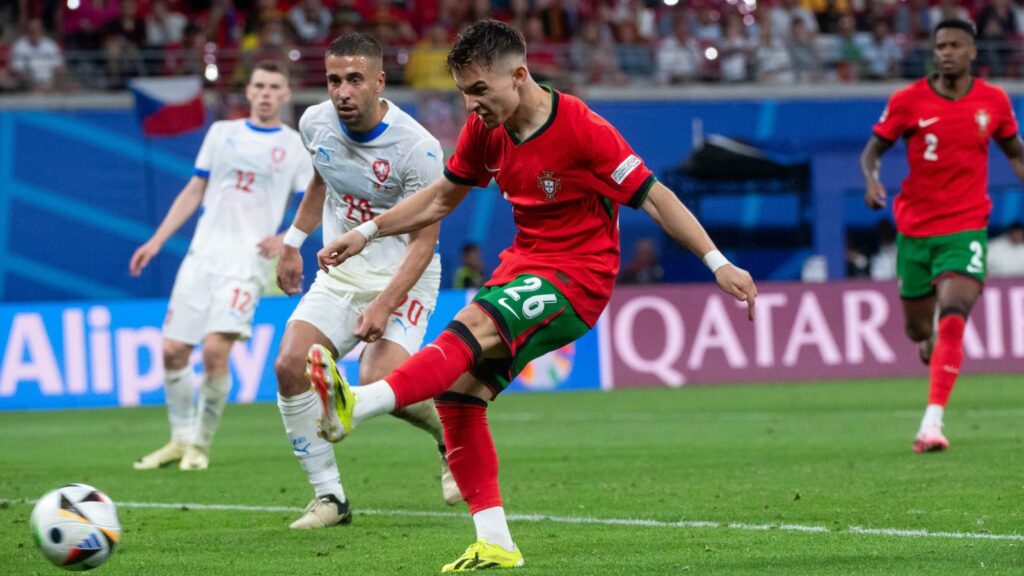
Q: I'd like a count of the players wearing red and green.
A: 2